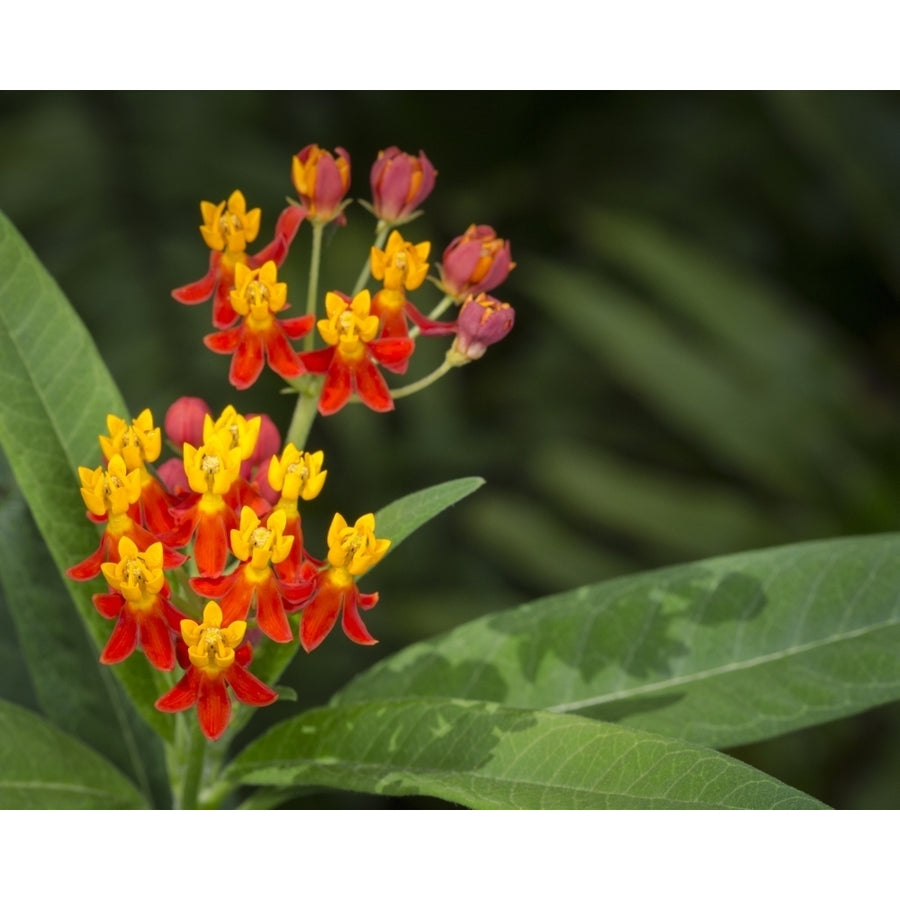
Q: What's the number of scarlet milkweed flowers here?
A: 13